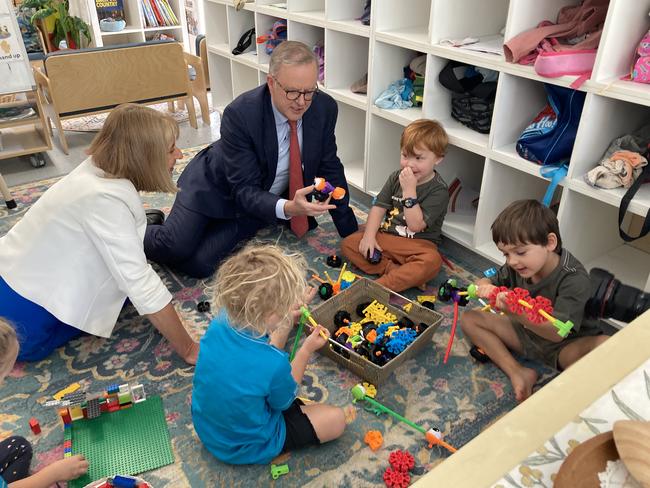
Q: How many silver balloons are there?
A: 0